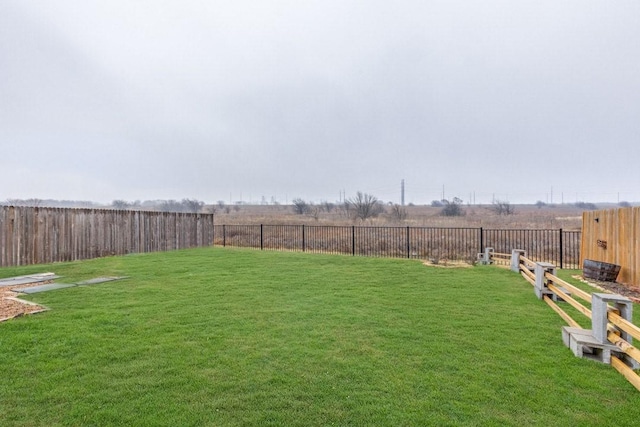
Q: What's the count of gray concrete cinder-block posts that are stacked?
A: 4